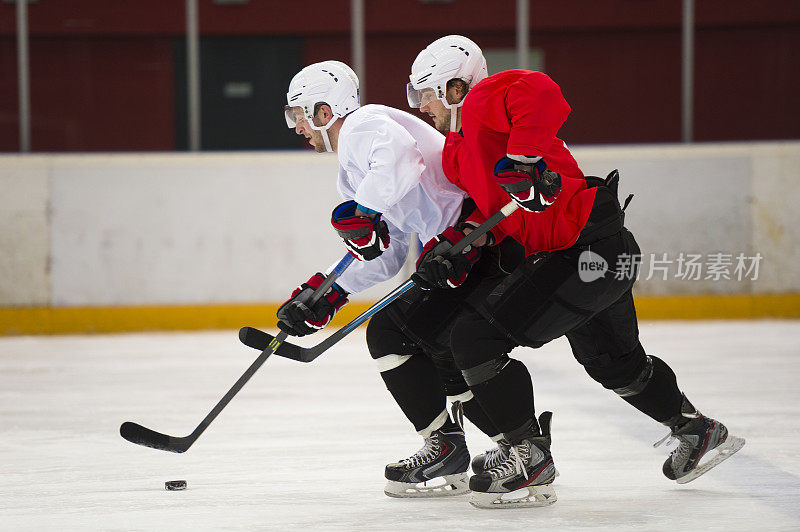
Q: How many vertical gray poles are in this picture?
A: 5